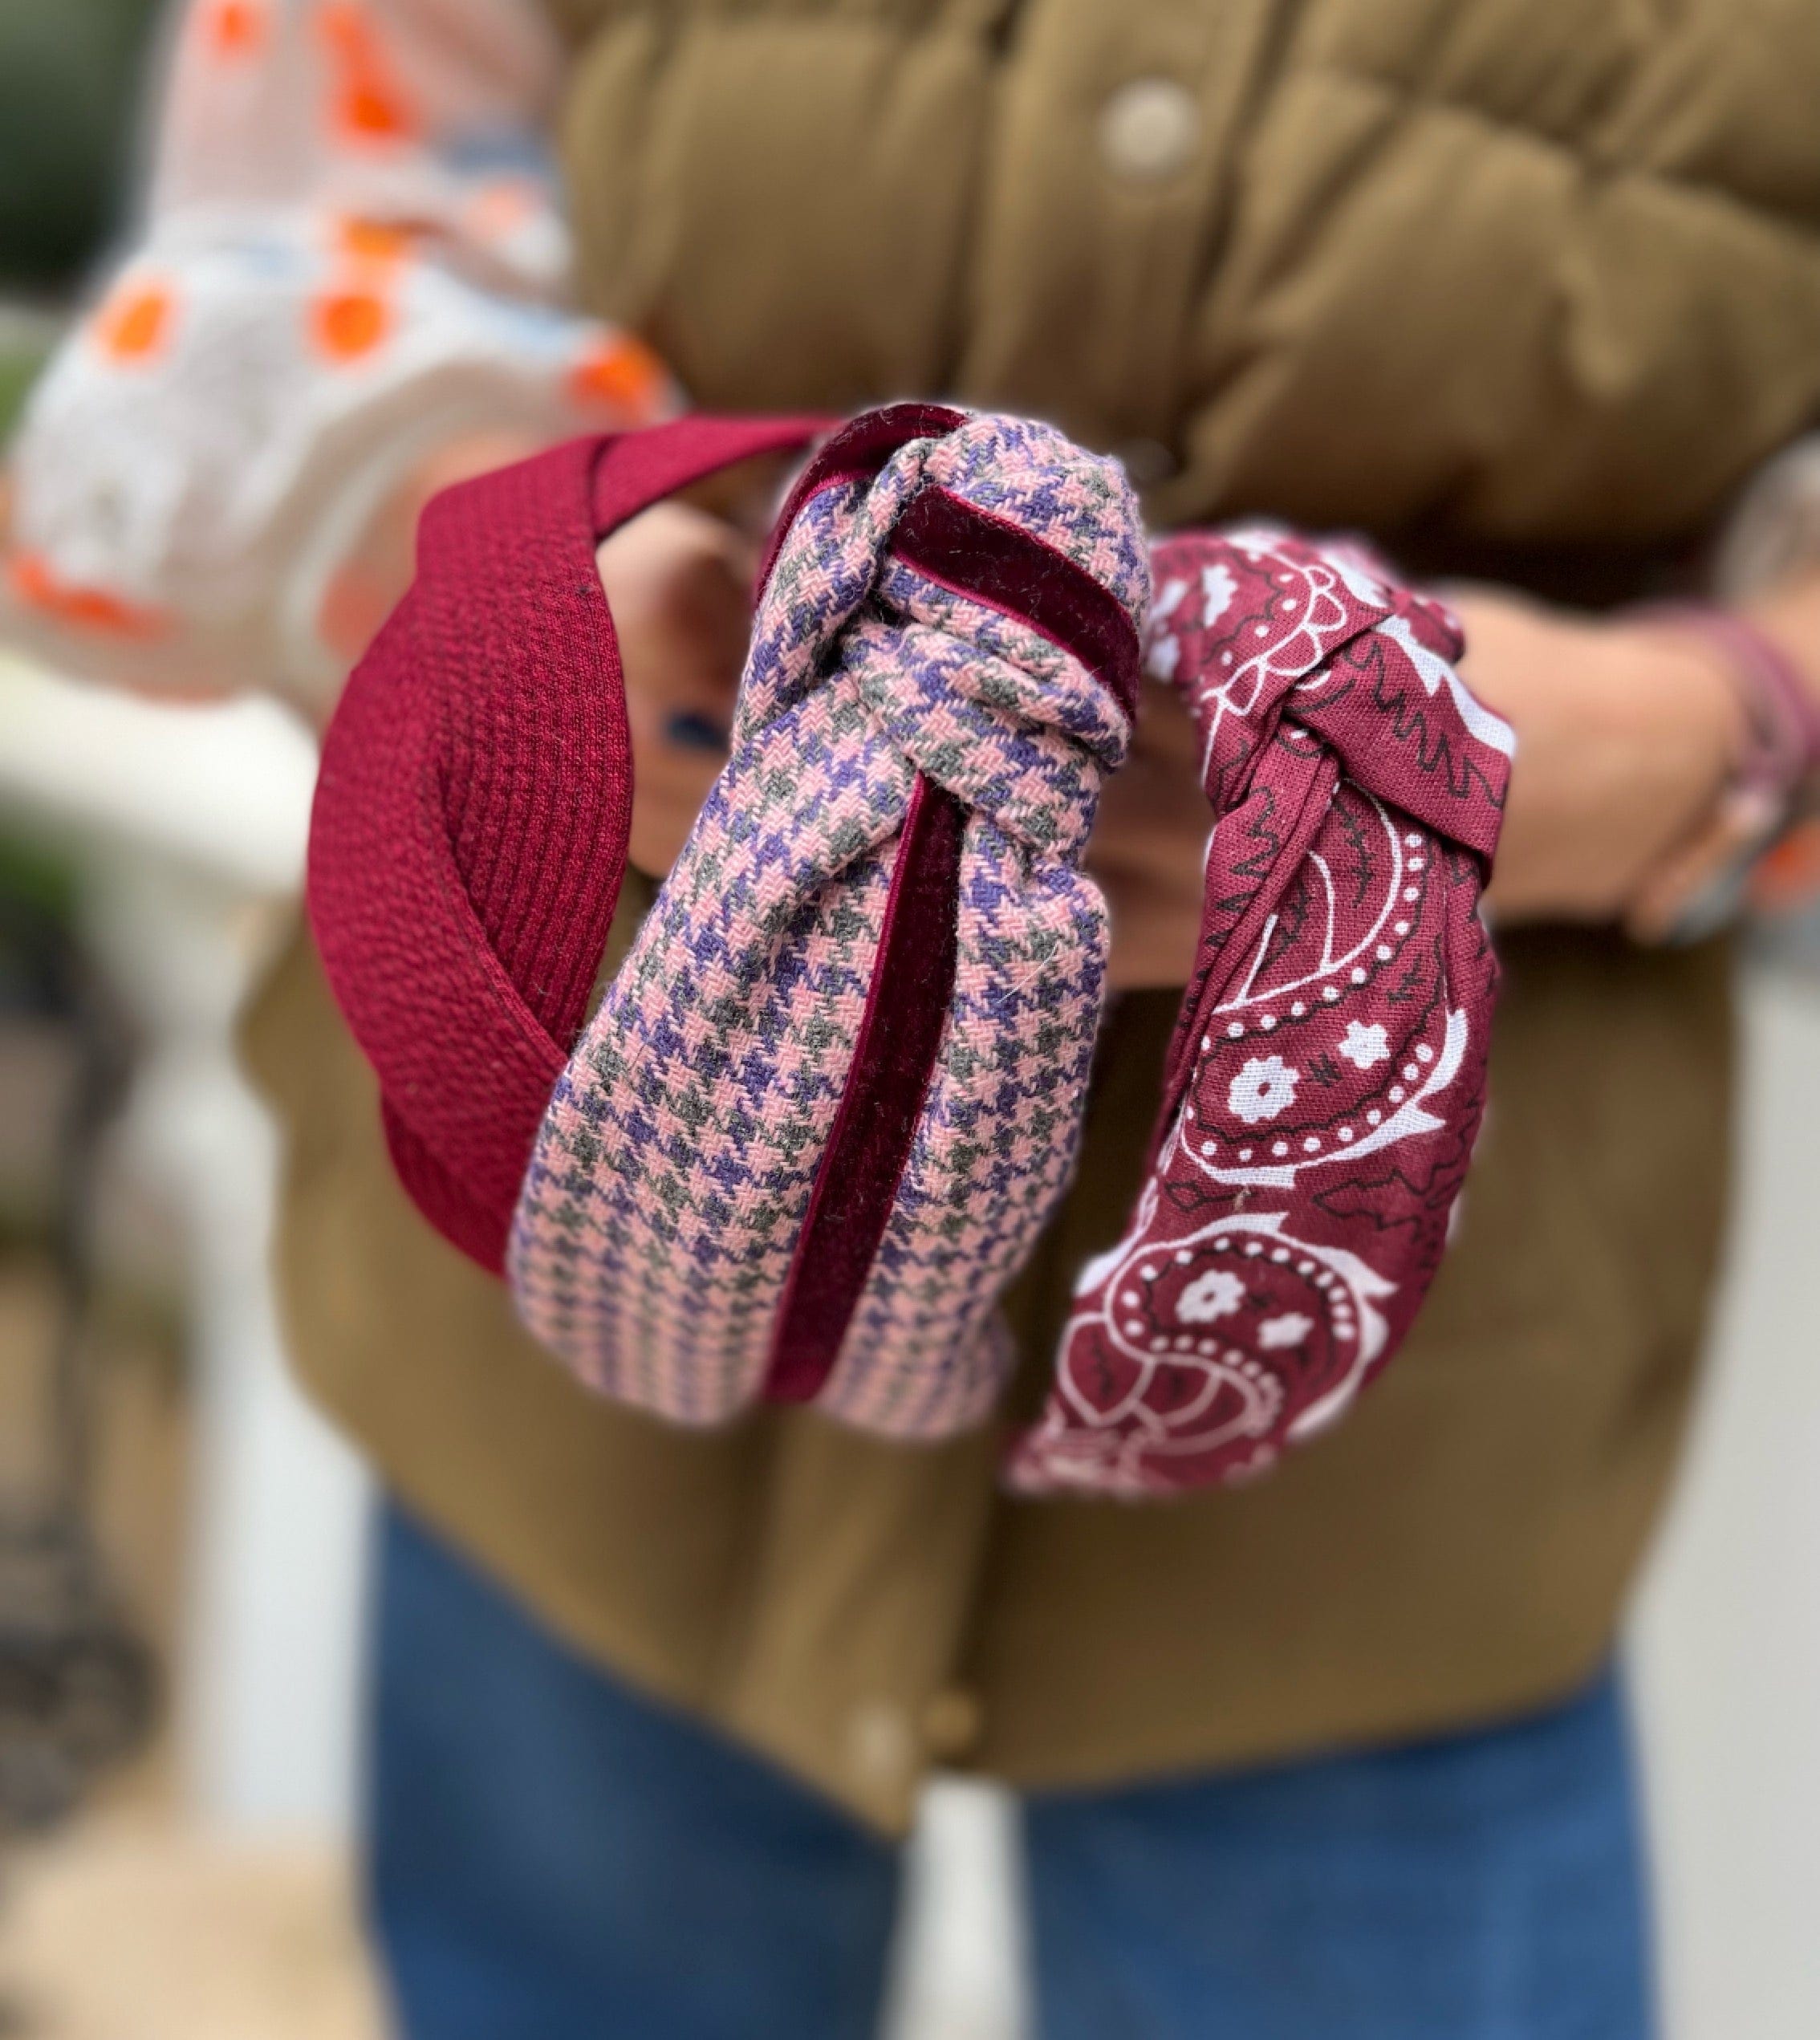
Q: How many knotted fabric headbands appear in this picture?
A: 3